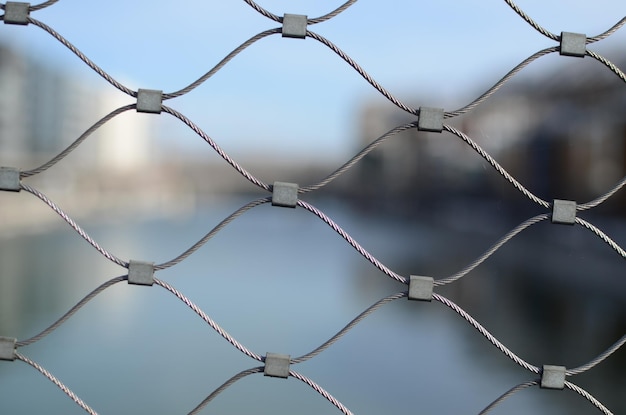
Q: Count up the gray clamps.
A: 13